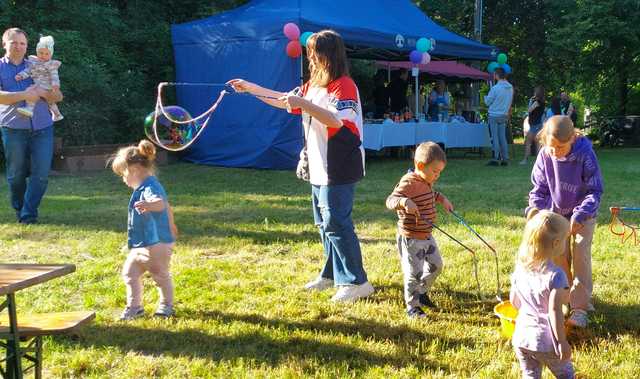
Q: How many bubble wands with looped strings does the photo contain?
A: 3